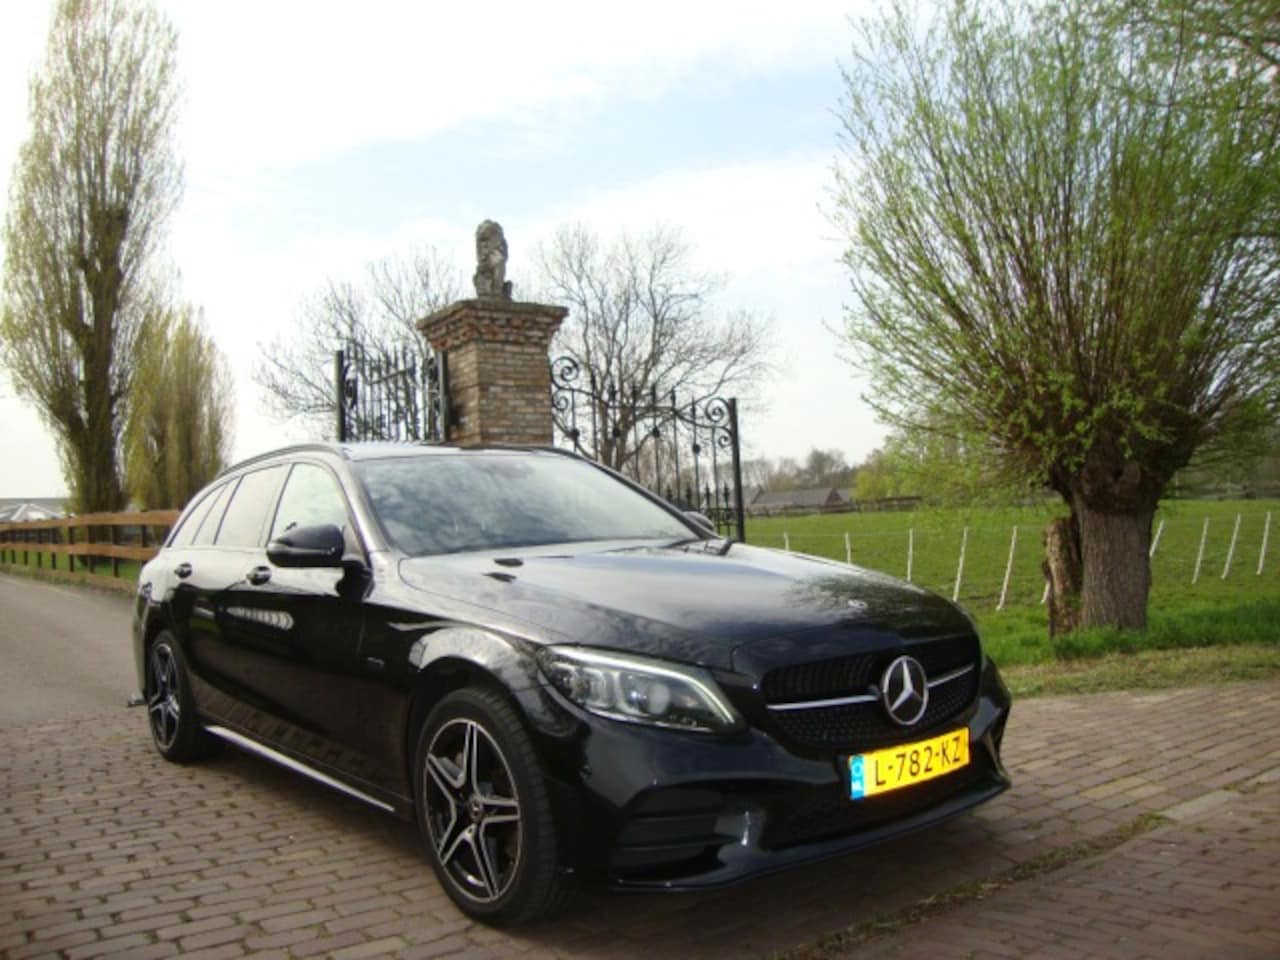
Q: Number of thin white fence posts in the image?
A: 10